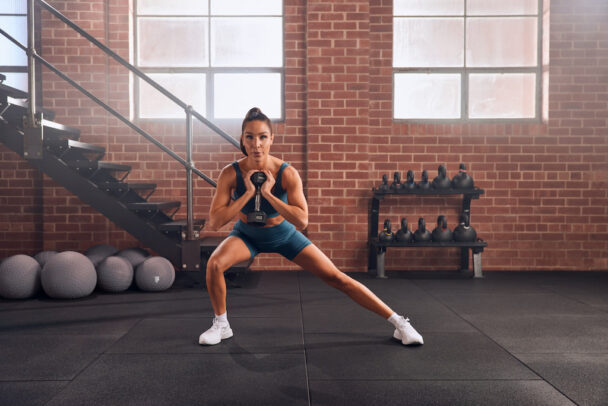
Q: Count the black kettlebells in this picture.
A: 11